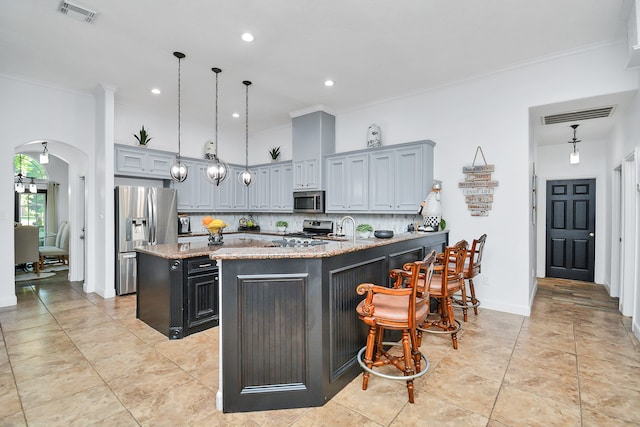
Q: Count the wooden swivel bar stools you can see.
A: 3